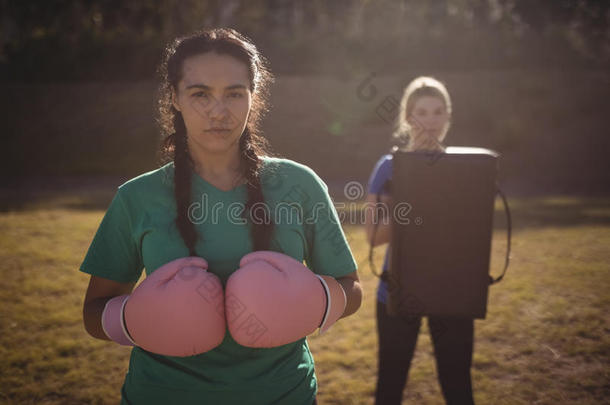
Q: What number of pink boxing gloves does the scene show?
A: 2